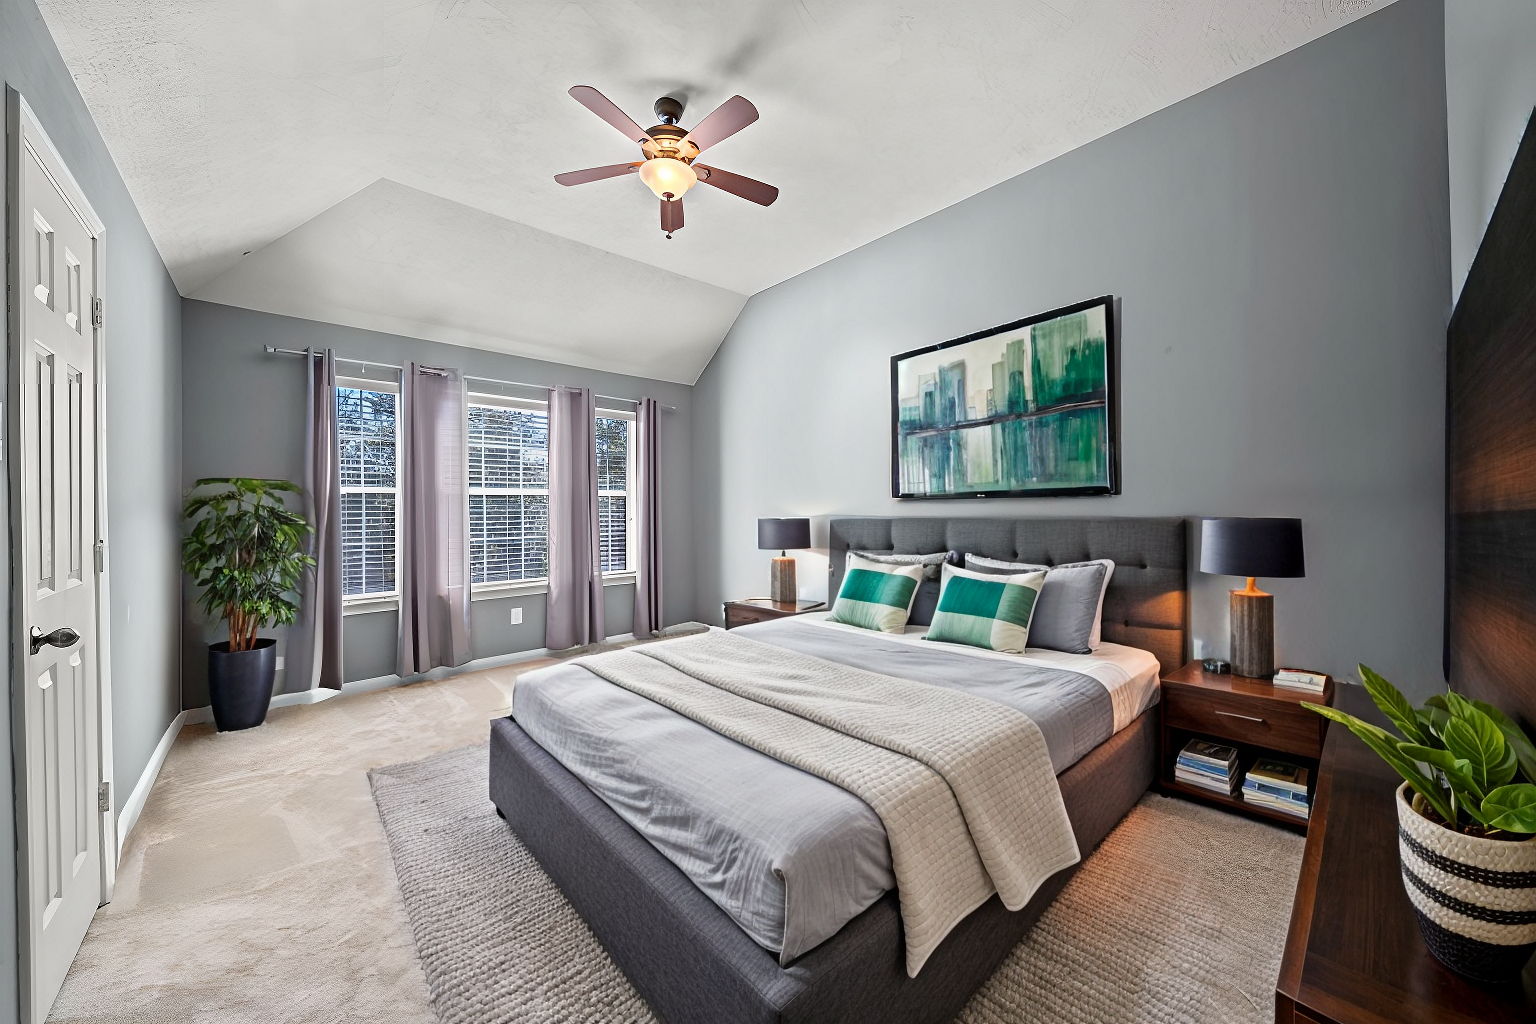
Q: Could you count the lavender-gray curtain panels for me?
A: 4